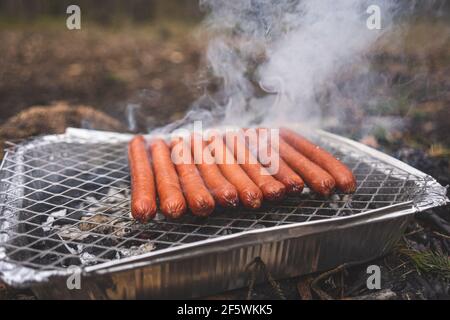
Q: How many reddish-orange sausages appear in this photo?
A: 9